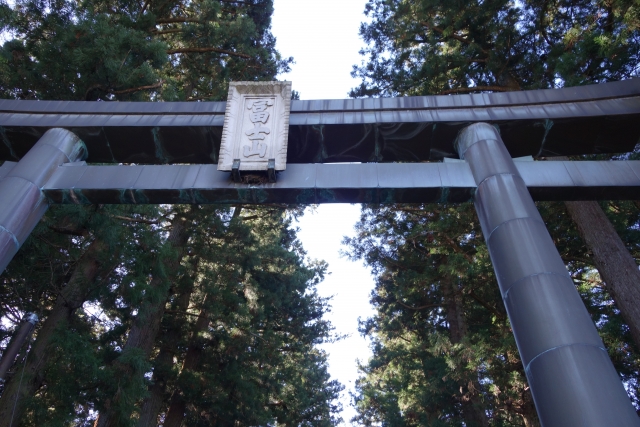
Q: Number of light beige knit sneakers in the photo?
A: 0